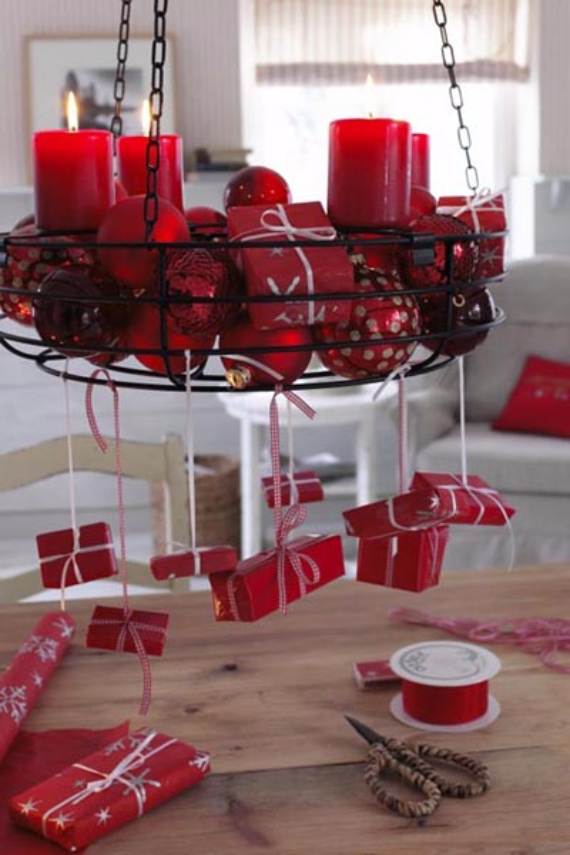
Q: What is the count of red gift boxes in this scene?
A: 11